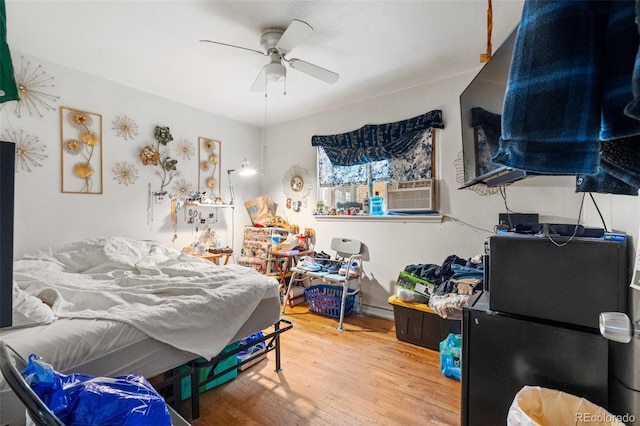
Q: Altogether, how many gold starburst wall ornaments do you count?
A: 6